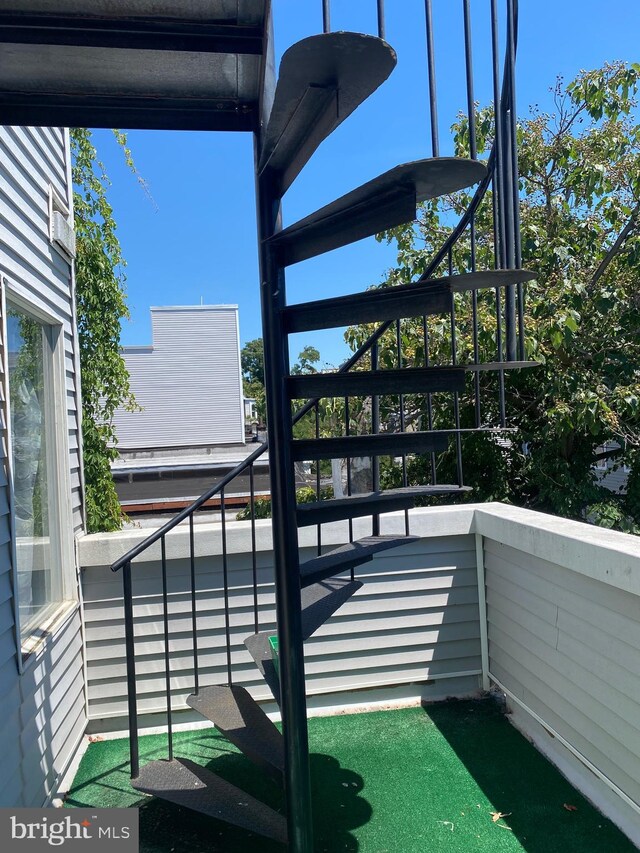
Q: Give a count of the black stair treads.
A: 11